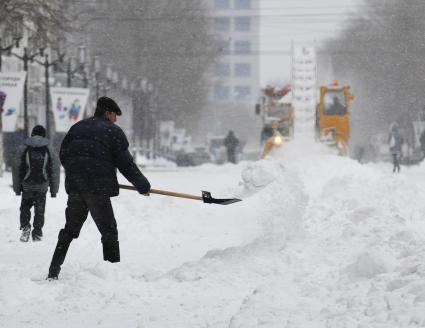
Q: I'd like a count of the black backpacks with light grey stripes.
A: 1